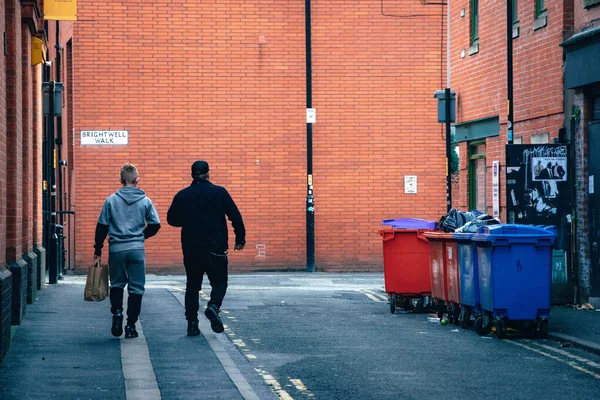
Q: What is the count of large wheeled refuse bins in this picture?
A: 5